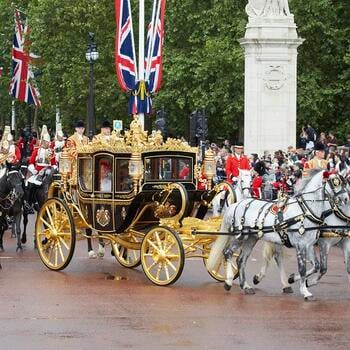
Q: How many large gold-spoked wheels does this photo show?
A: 4